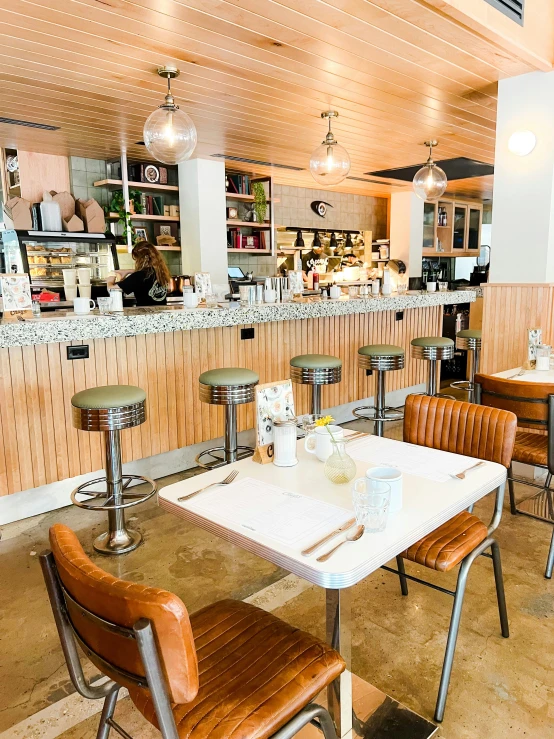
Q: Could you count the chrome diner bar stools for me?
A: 6